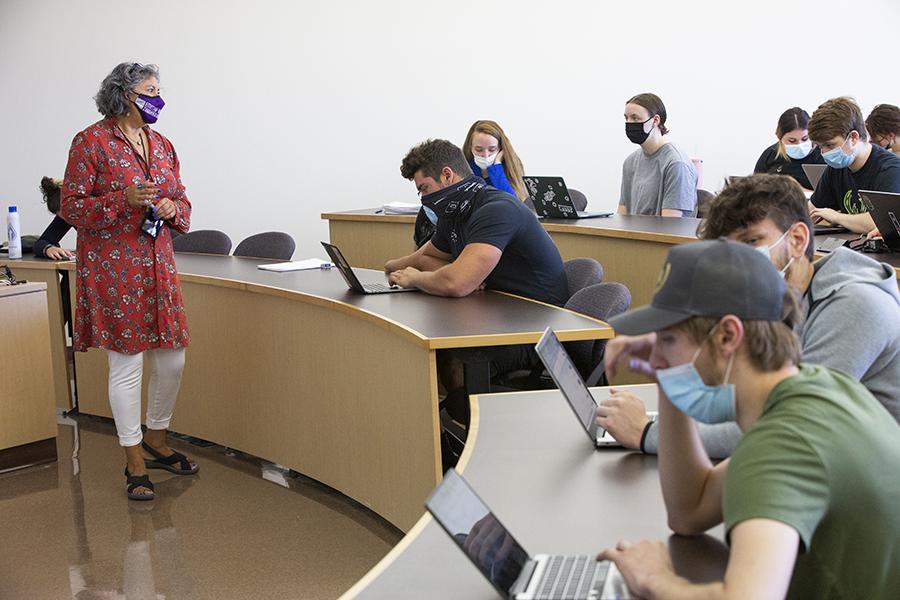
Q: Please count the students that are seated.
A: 9